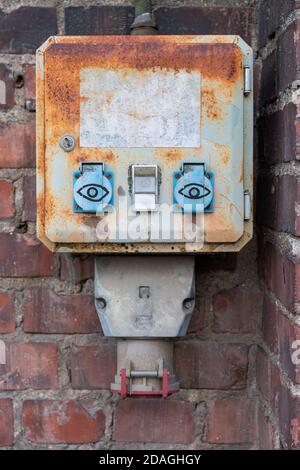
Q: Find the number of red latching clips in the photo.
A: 2